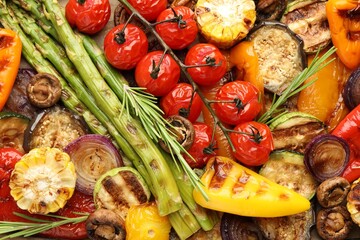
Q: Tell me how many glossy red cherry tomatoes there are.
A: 10